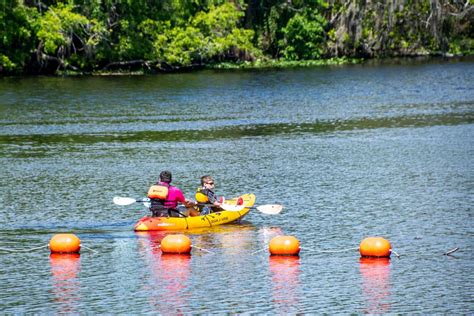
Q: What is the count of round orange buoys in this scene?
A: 4